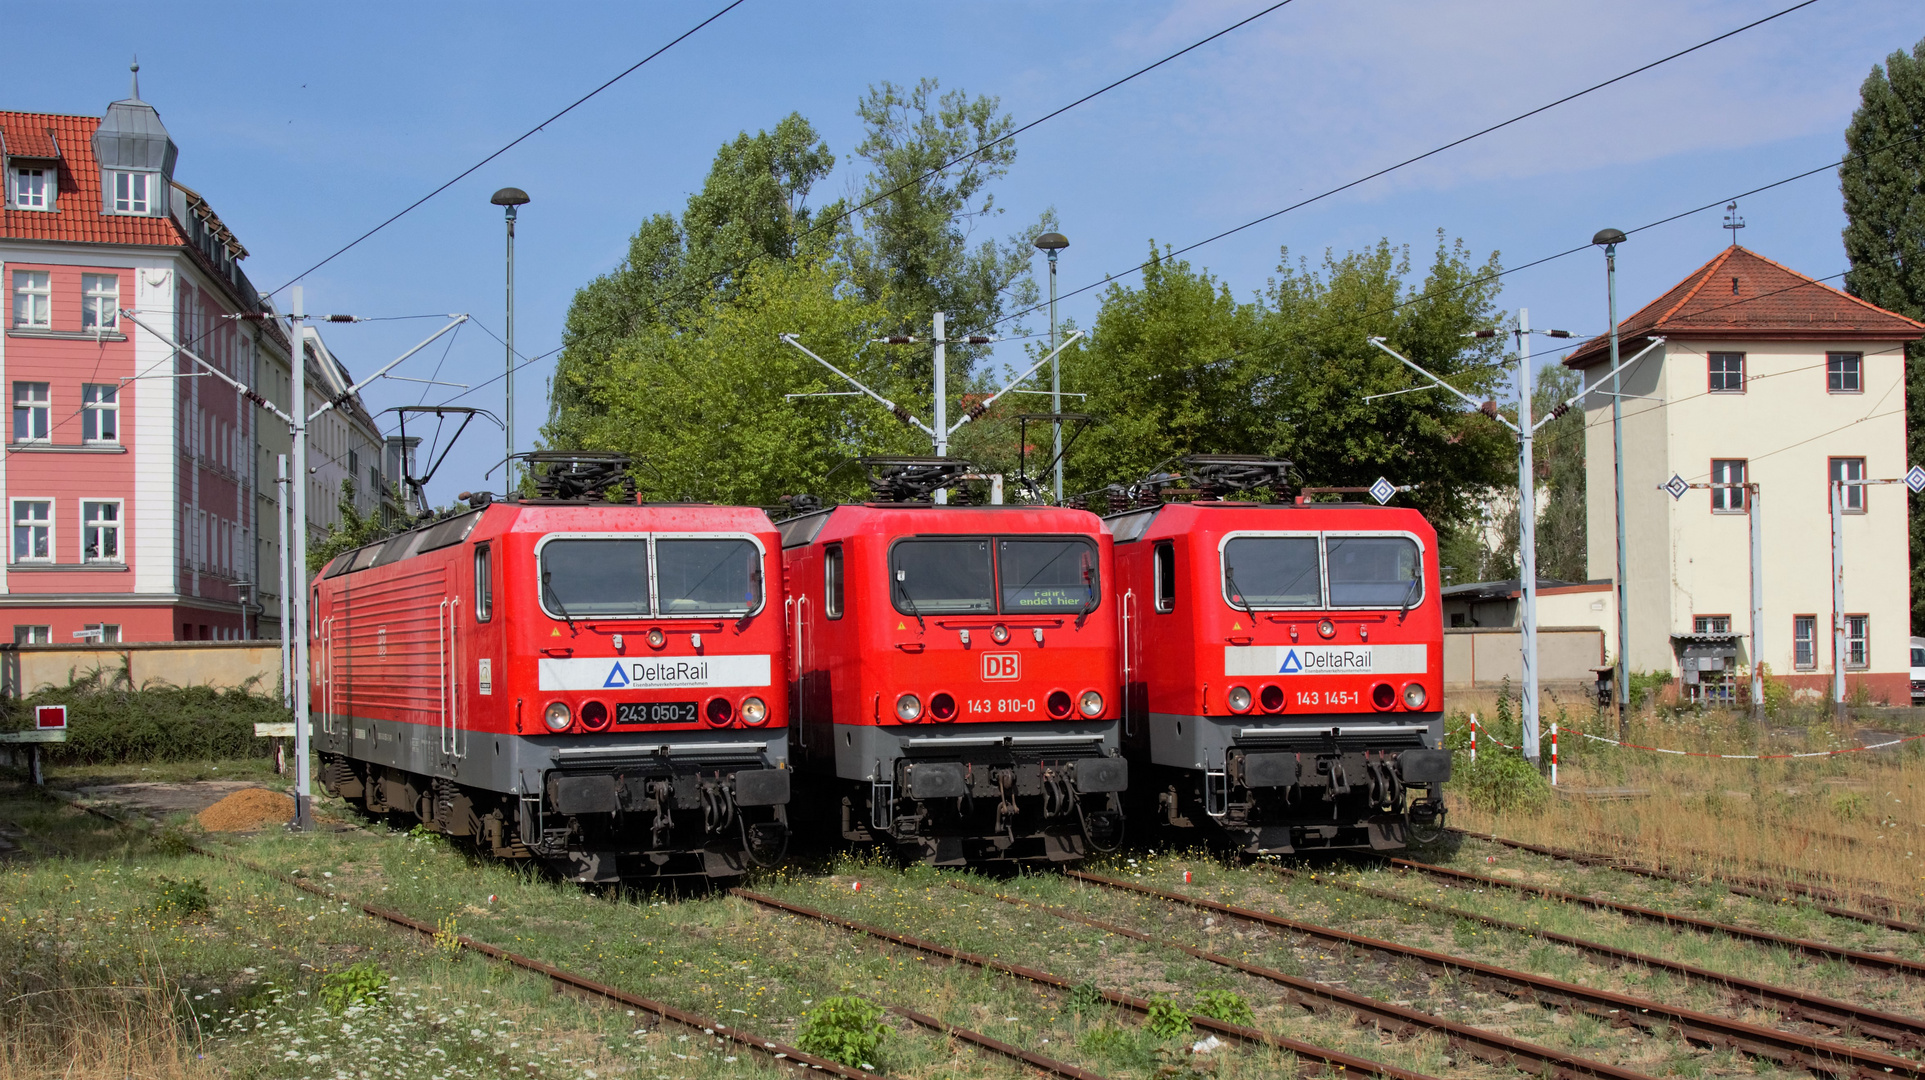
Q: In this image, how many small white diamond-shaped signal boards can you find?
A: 3